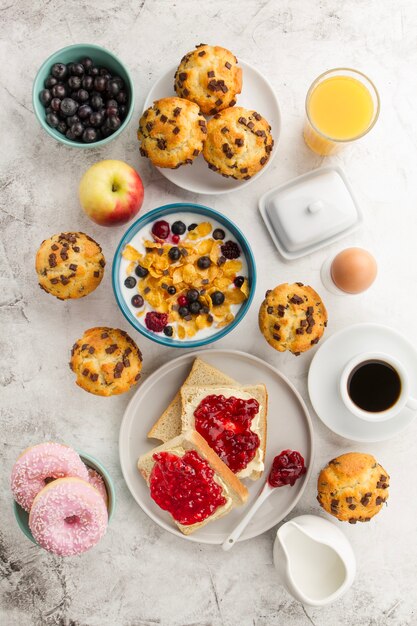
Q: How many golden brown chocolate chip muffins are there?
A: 7